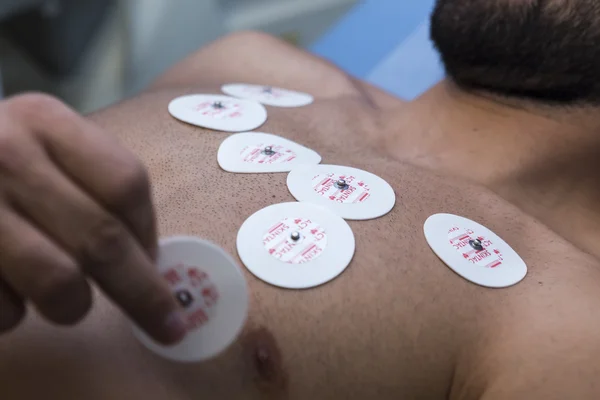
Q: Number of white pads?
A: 7